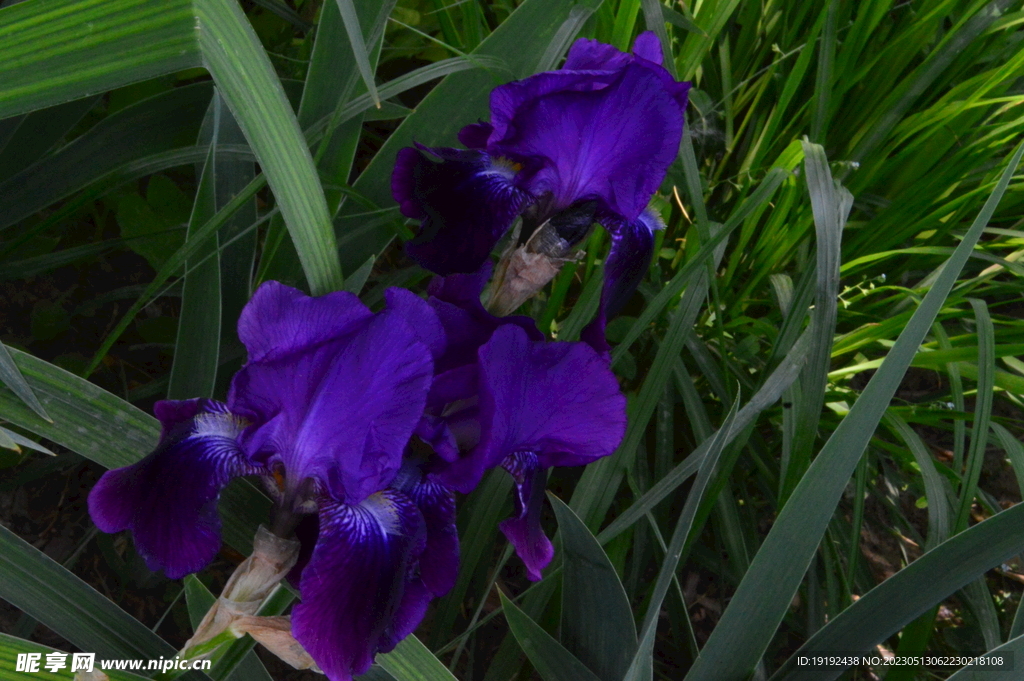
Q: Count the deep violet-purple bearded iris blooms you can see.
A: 3